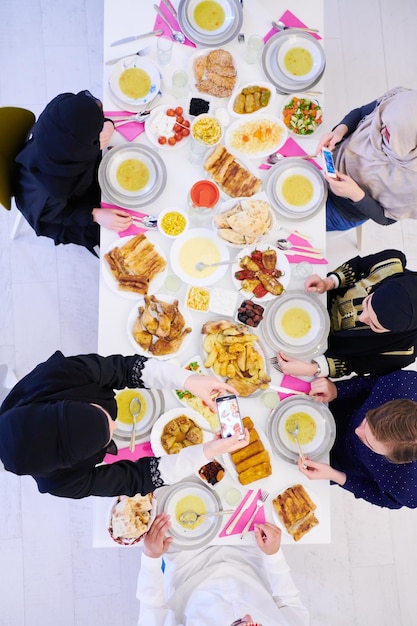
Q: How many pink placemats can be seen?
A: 9